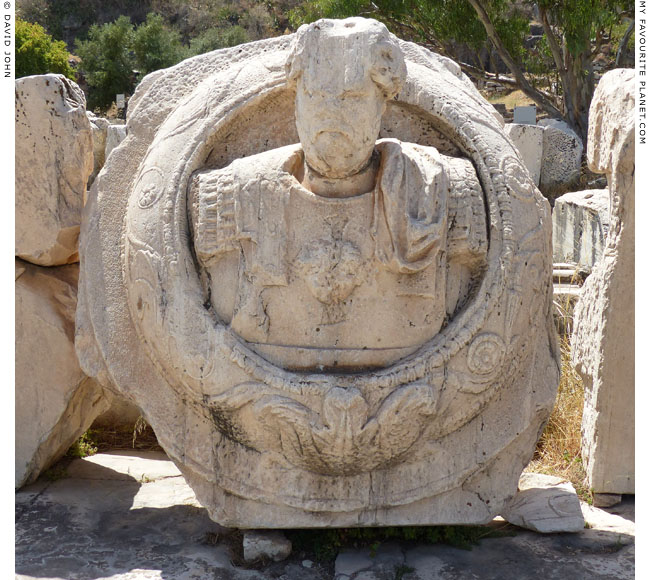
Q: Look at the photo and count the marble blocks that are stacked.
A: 2